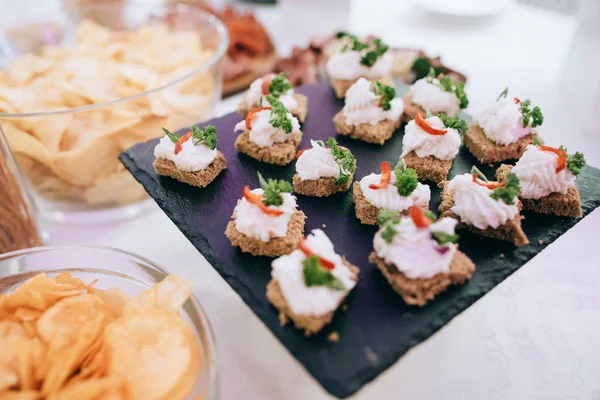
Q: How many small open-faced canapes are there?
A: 15